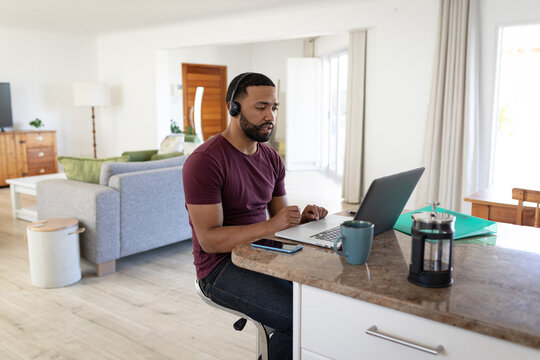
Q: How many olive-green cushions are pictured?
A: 3